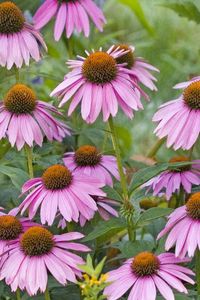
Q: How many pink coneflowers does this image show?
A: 13